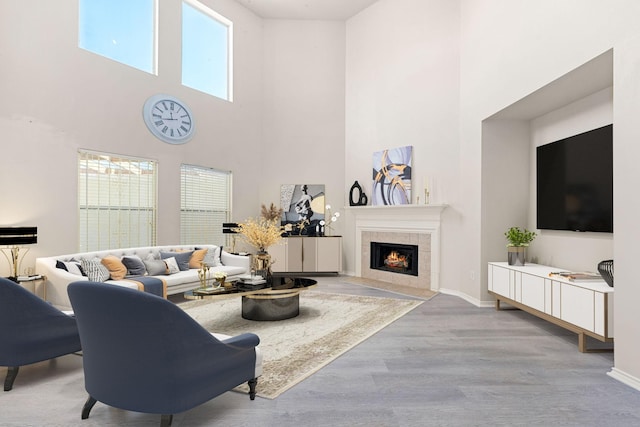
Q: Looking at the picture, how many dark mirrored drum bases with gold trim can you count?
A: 1